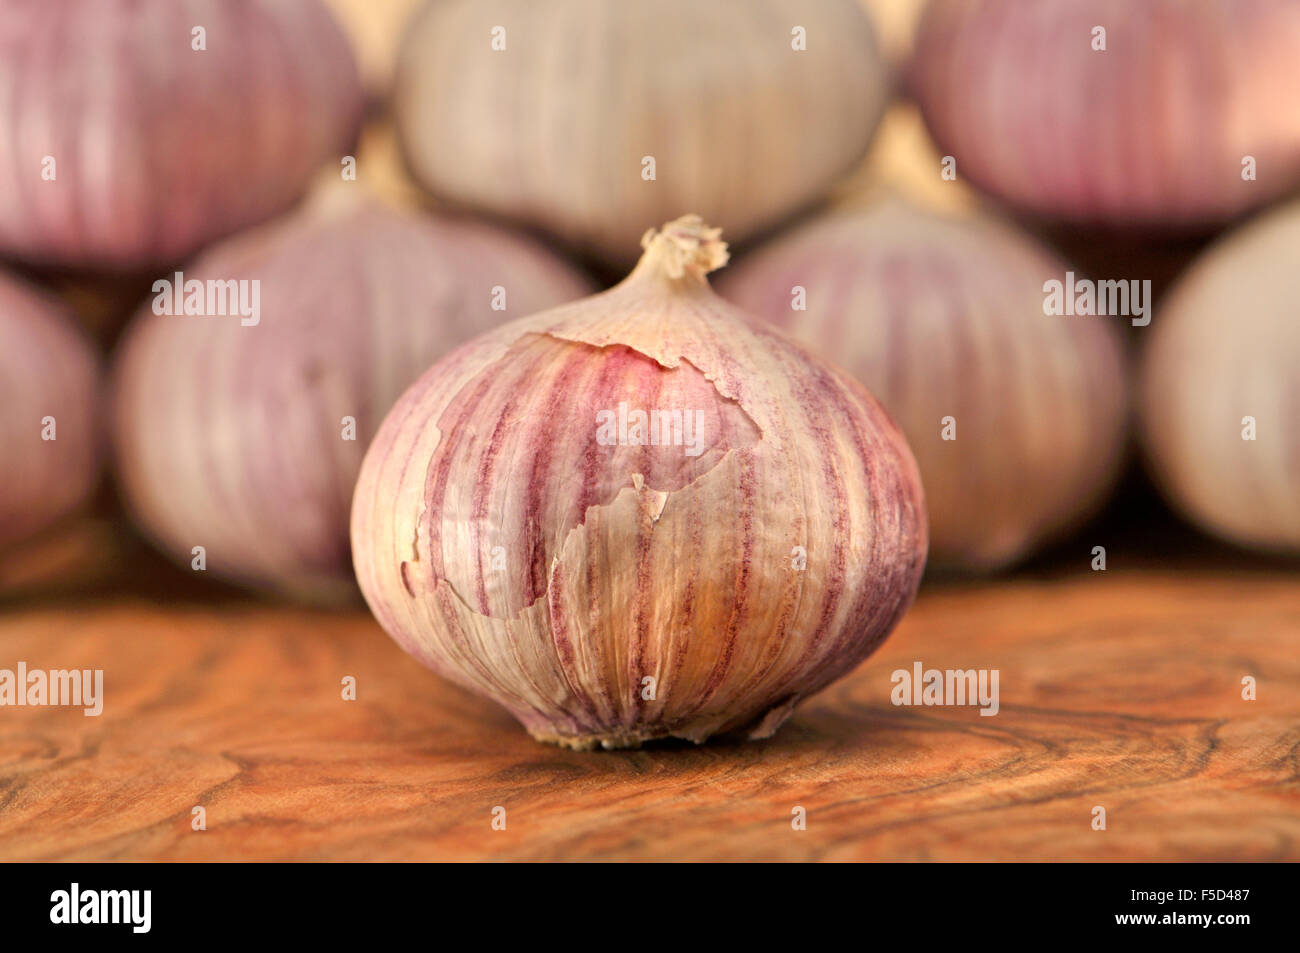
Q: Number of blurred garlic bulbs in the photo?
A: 7